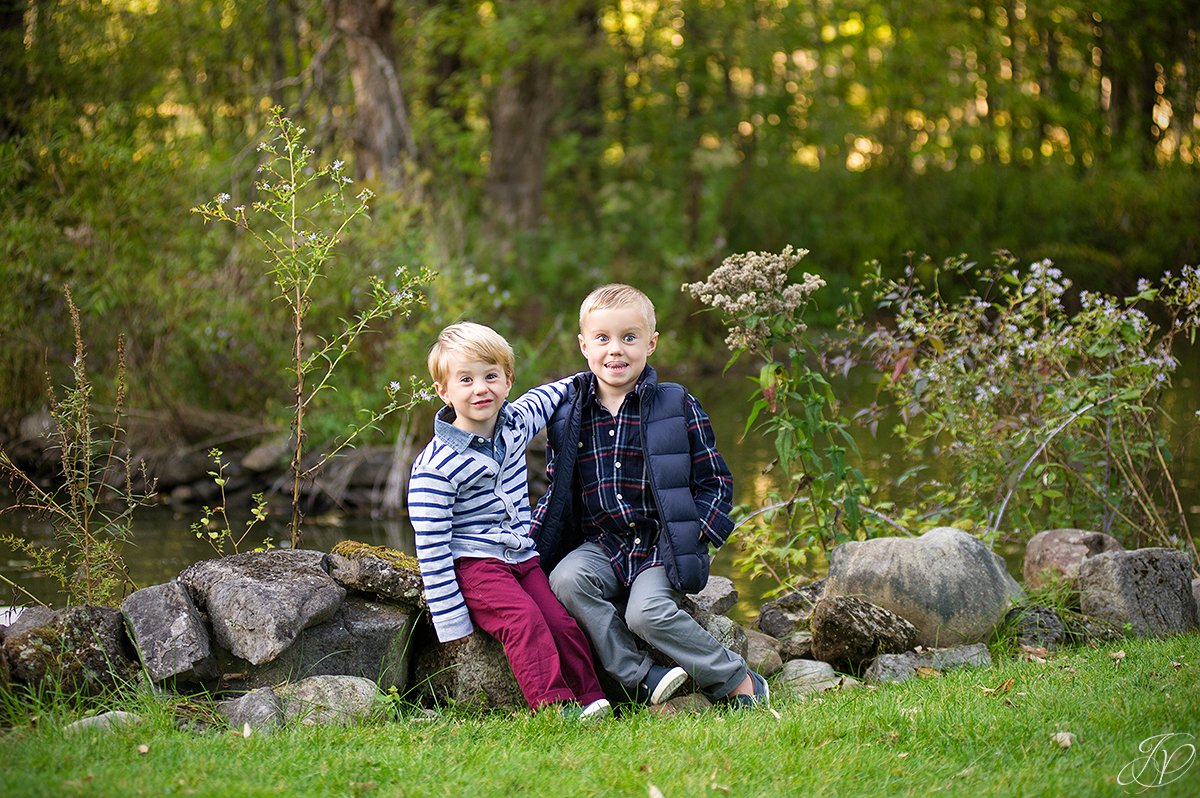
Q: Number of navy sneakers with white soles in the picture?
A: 2